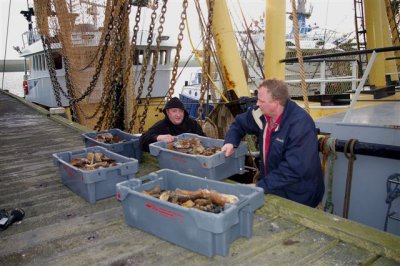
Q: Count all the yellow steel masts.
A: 3